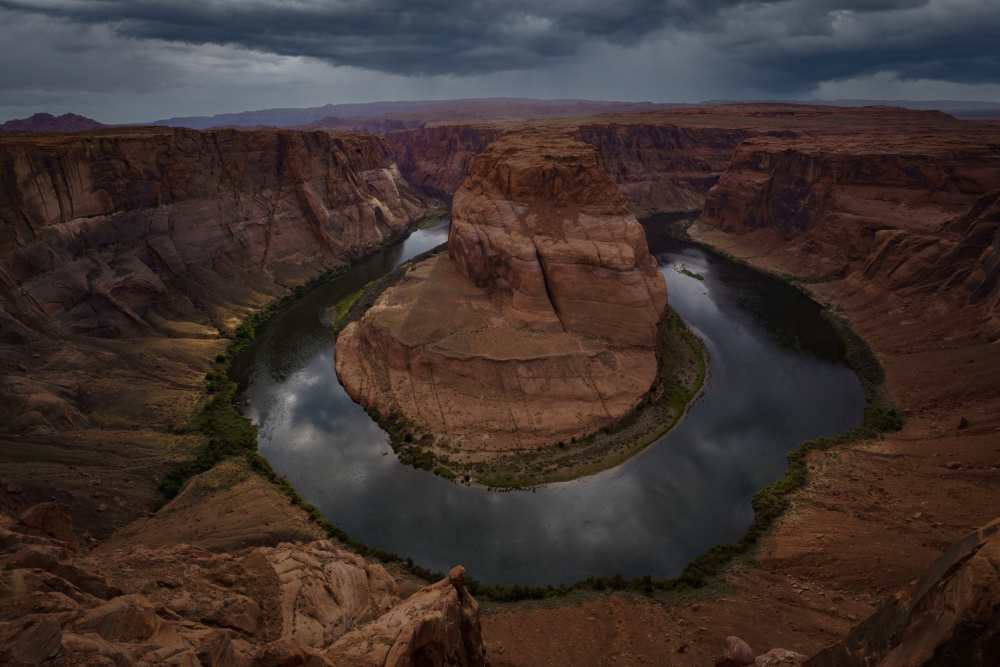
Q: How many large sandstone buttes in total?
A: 1